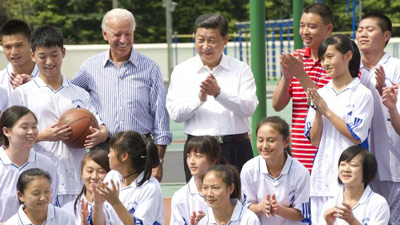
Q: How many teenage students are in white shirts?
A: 12